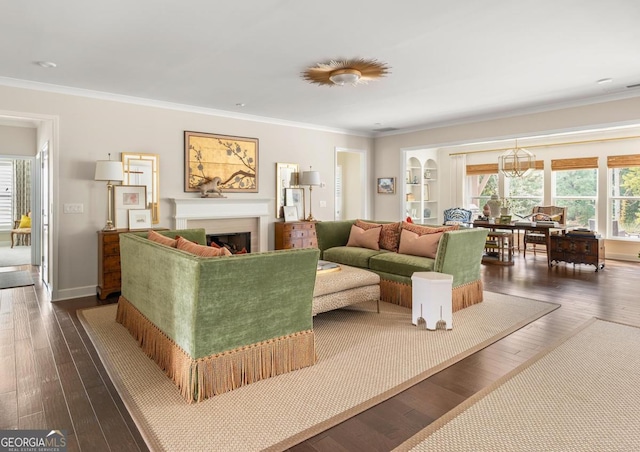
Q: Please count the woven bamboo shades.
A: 4